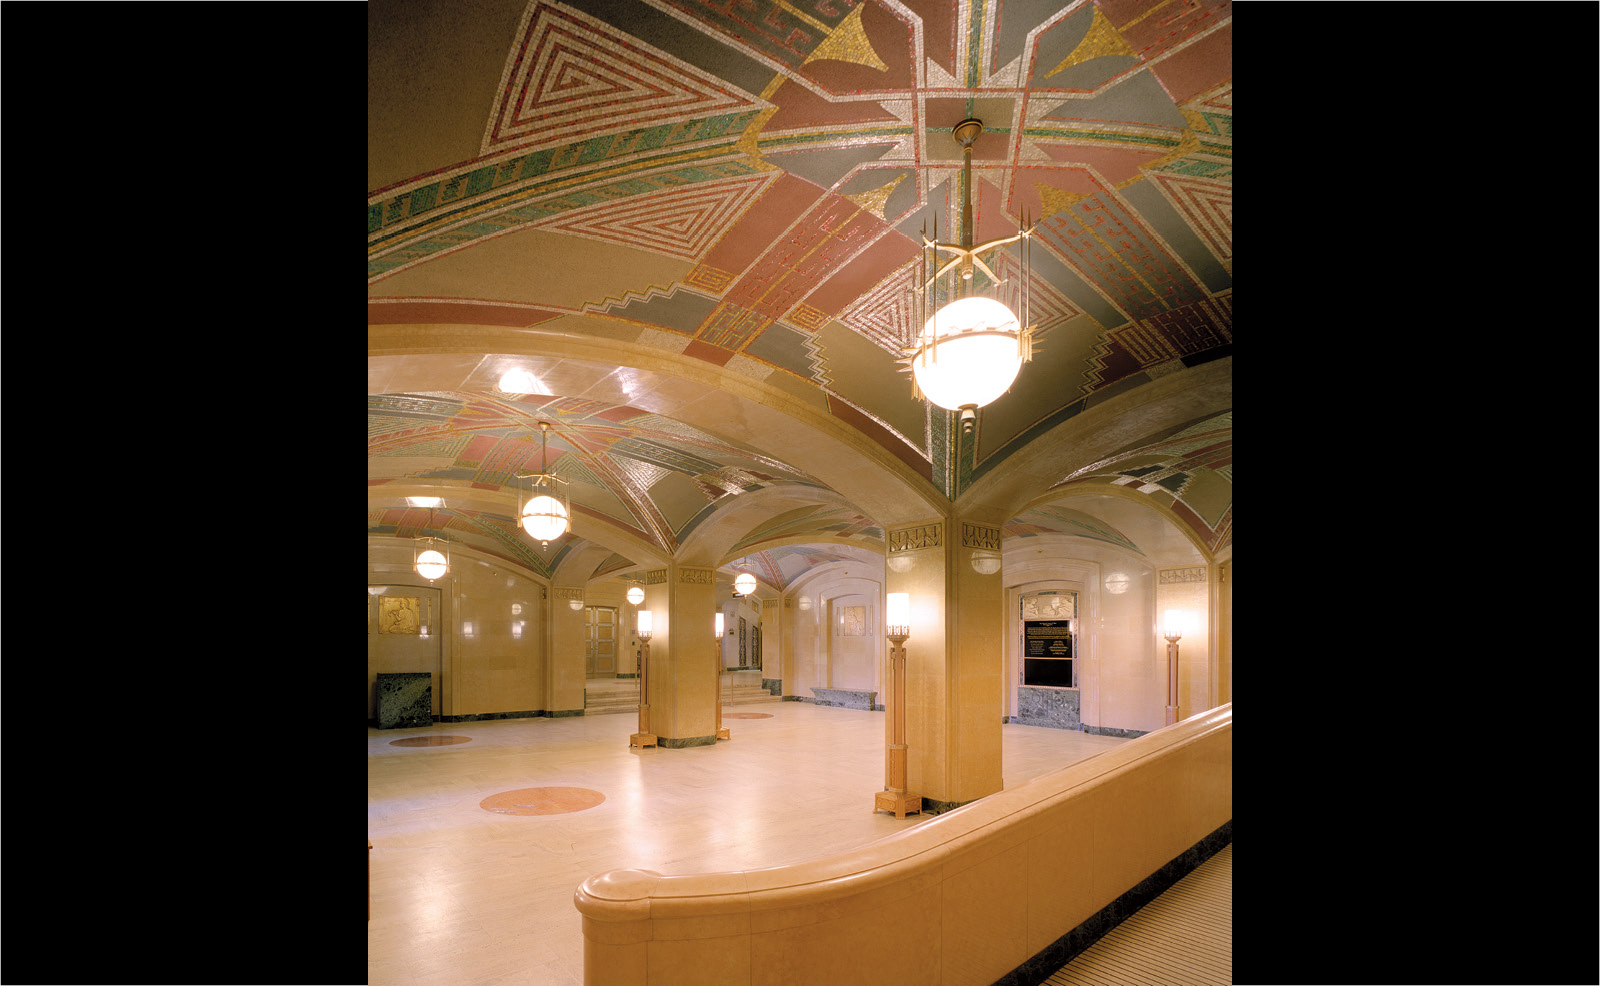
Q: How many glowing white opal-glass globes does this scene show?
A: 5